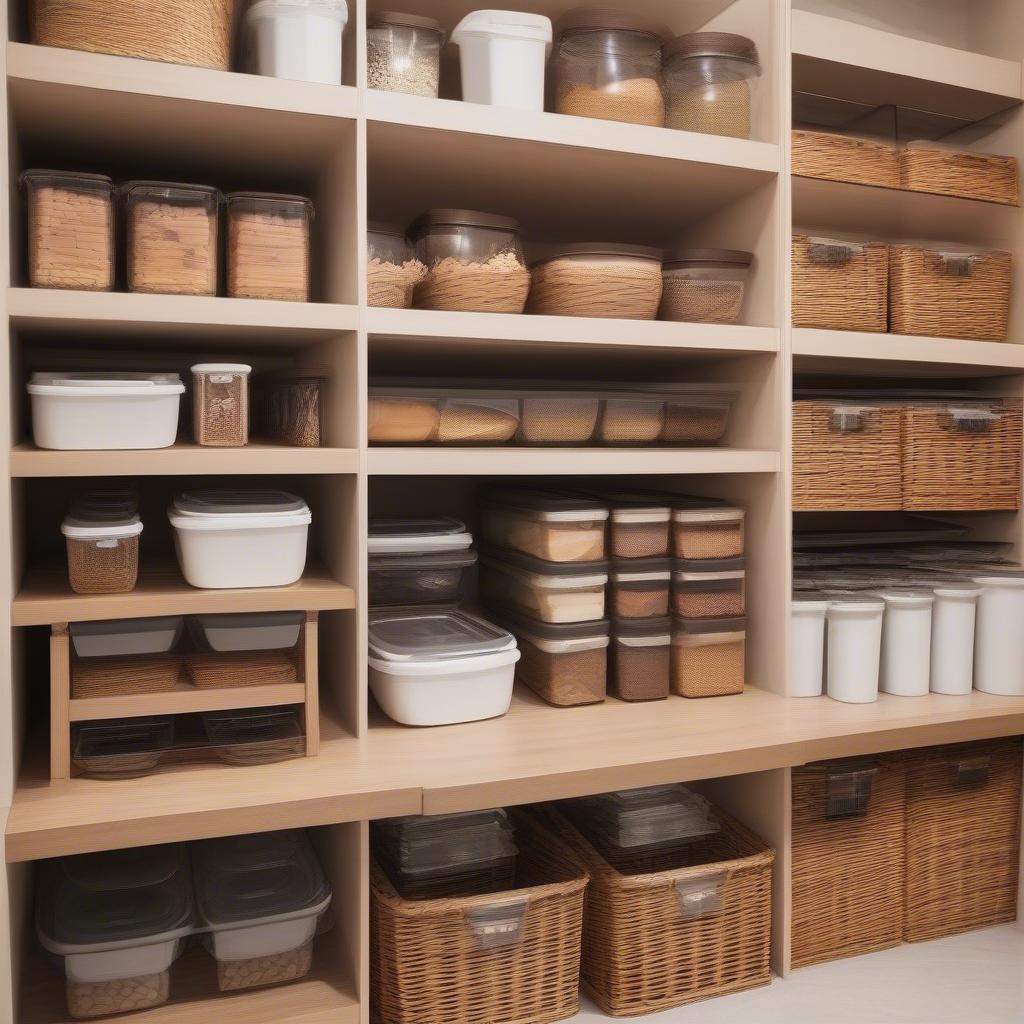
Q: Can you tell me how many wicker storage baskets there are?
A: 11